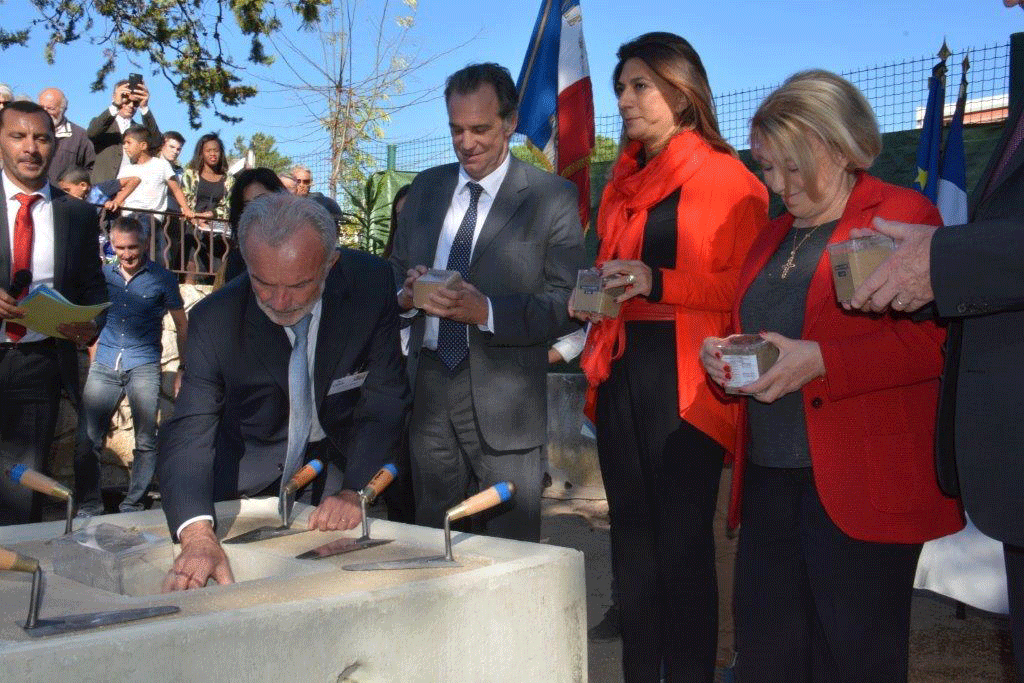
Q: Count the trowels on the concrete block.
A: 5